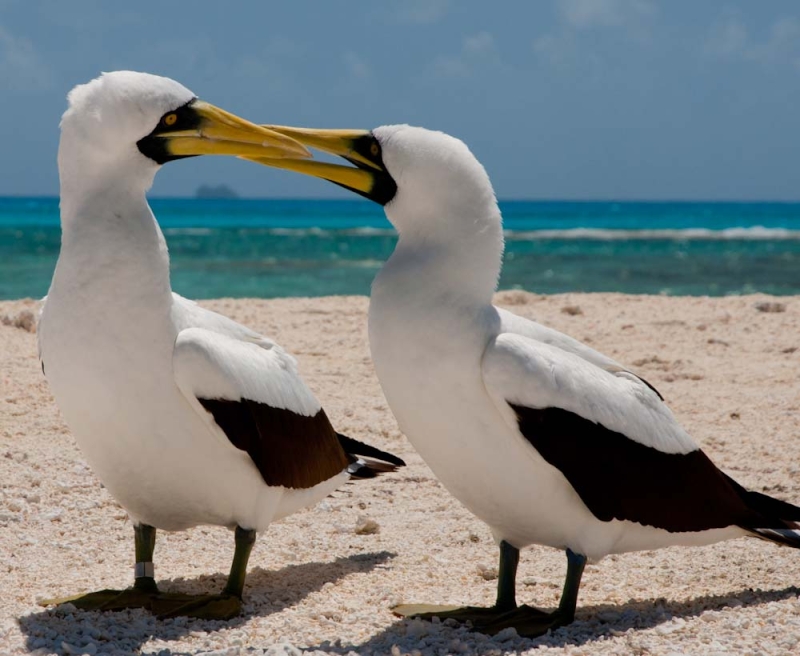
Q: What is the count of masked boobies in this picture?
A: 2